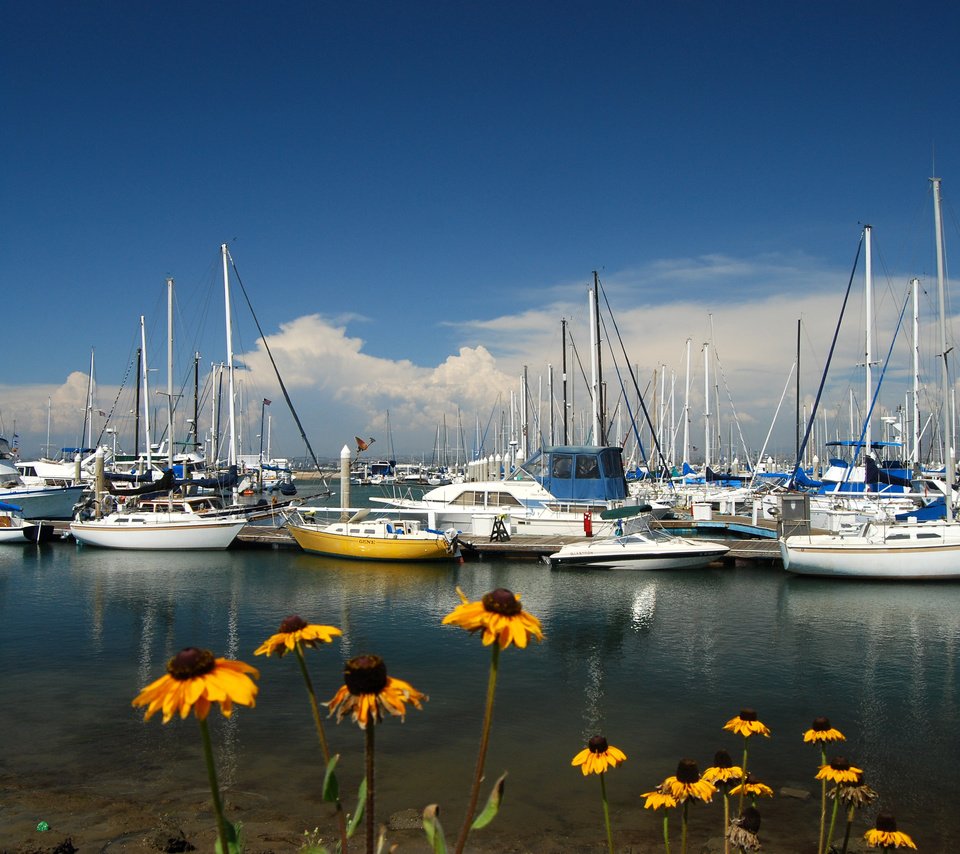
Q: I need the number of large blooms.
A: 4